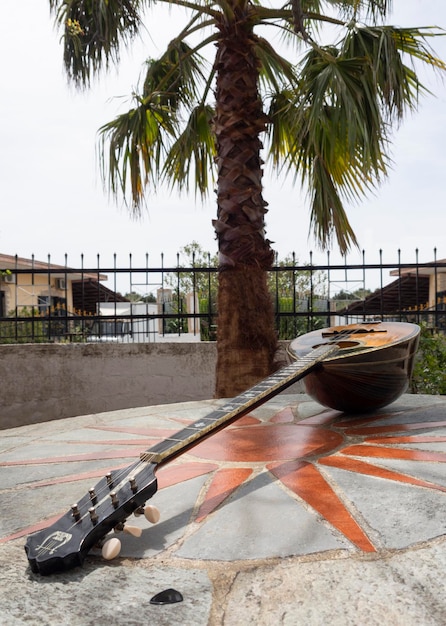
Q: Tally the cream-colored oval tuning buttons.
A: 3